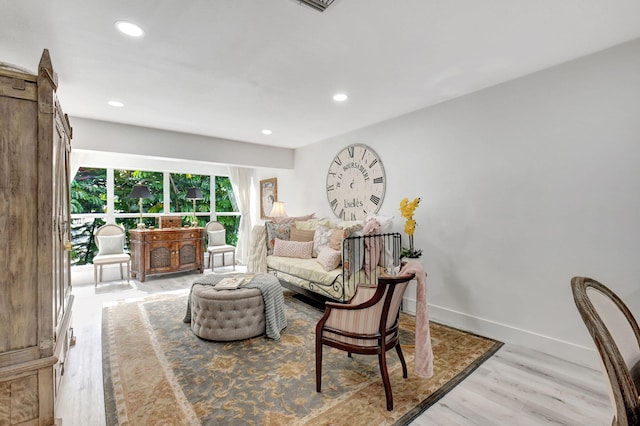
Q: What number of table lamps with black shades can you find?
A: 2